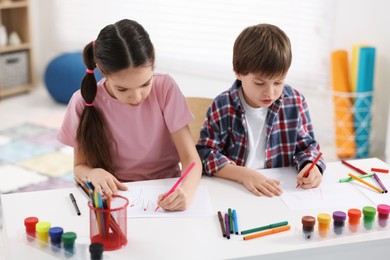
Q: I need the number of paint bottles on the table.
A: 11